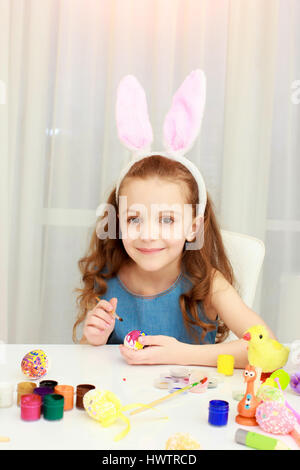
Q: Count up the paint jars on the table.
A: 10